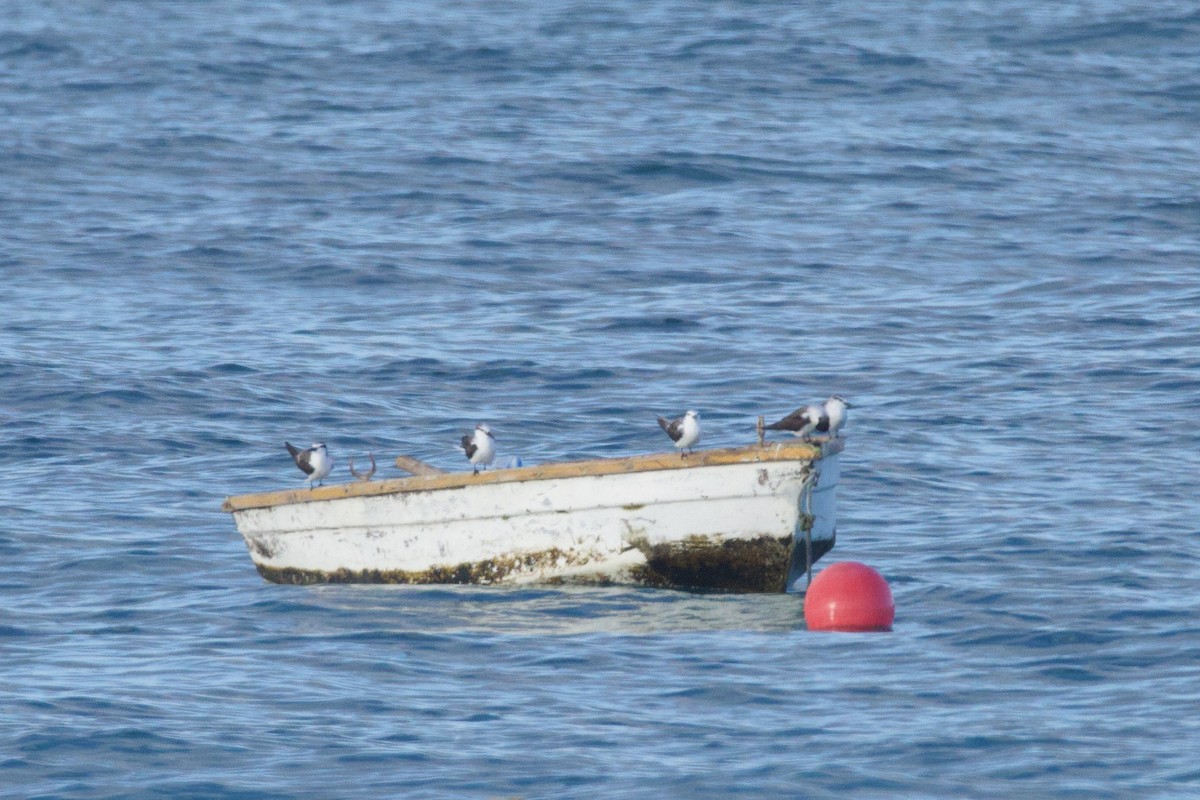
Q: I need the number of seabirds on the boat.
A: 5